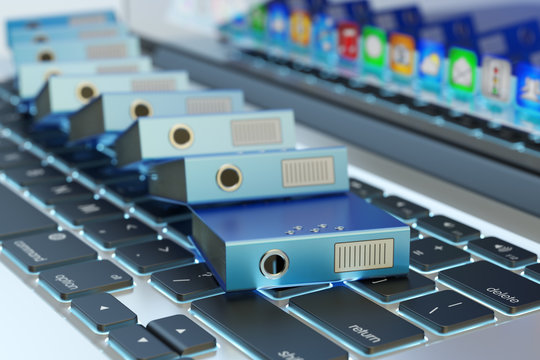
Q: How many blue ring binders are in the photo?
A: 9